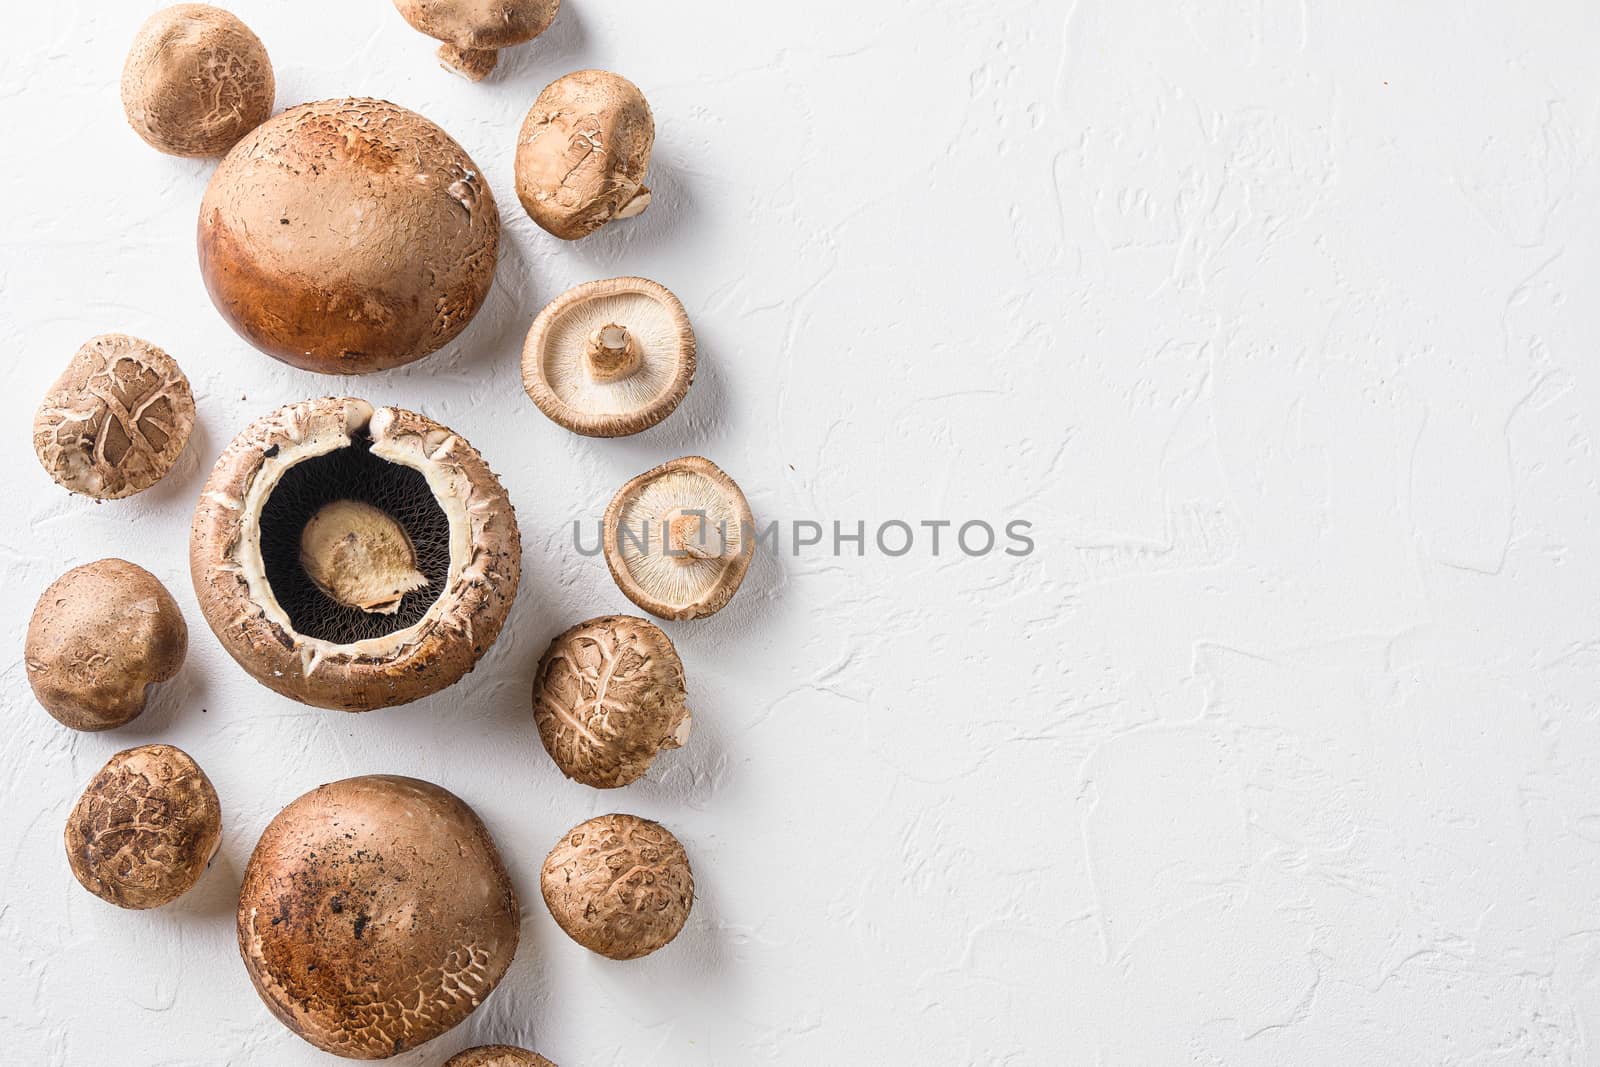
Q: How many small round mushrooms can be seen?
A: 11